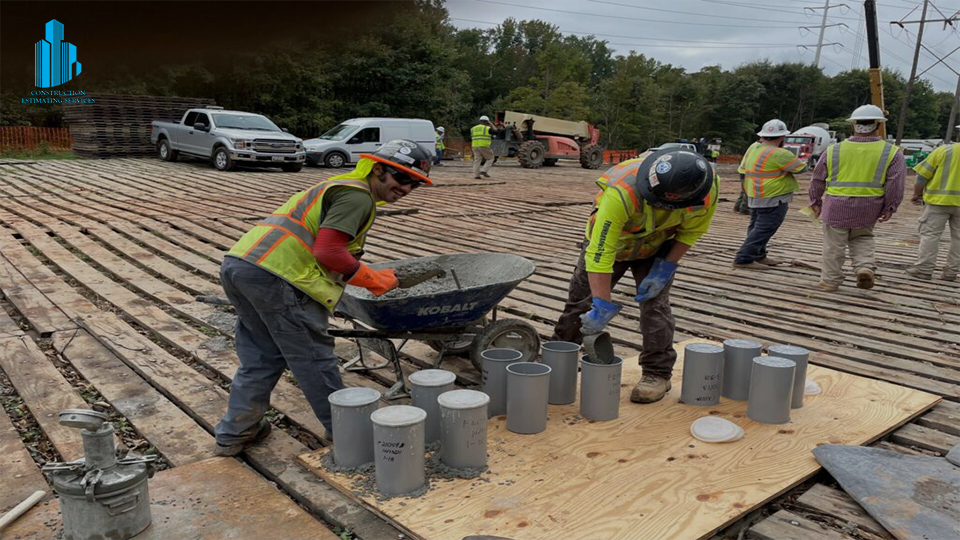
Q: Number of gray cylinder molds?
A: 12